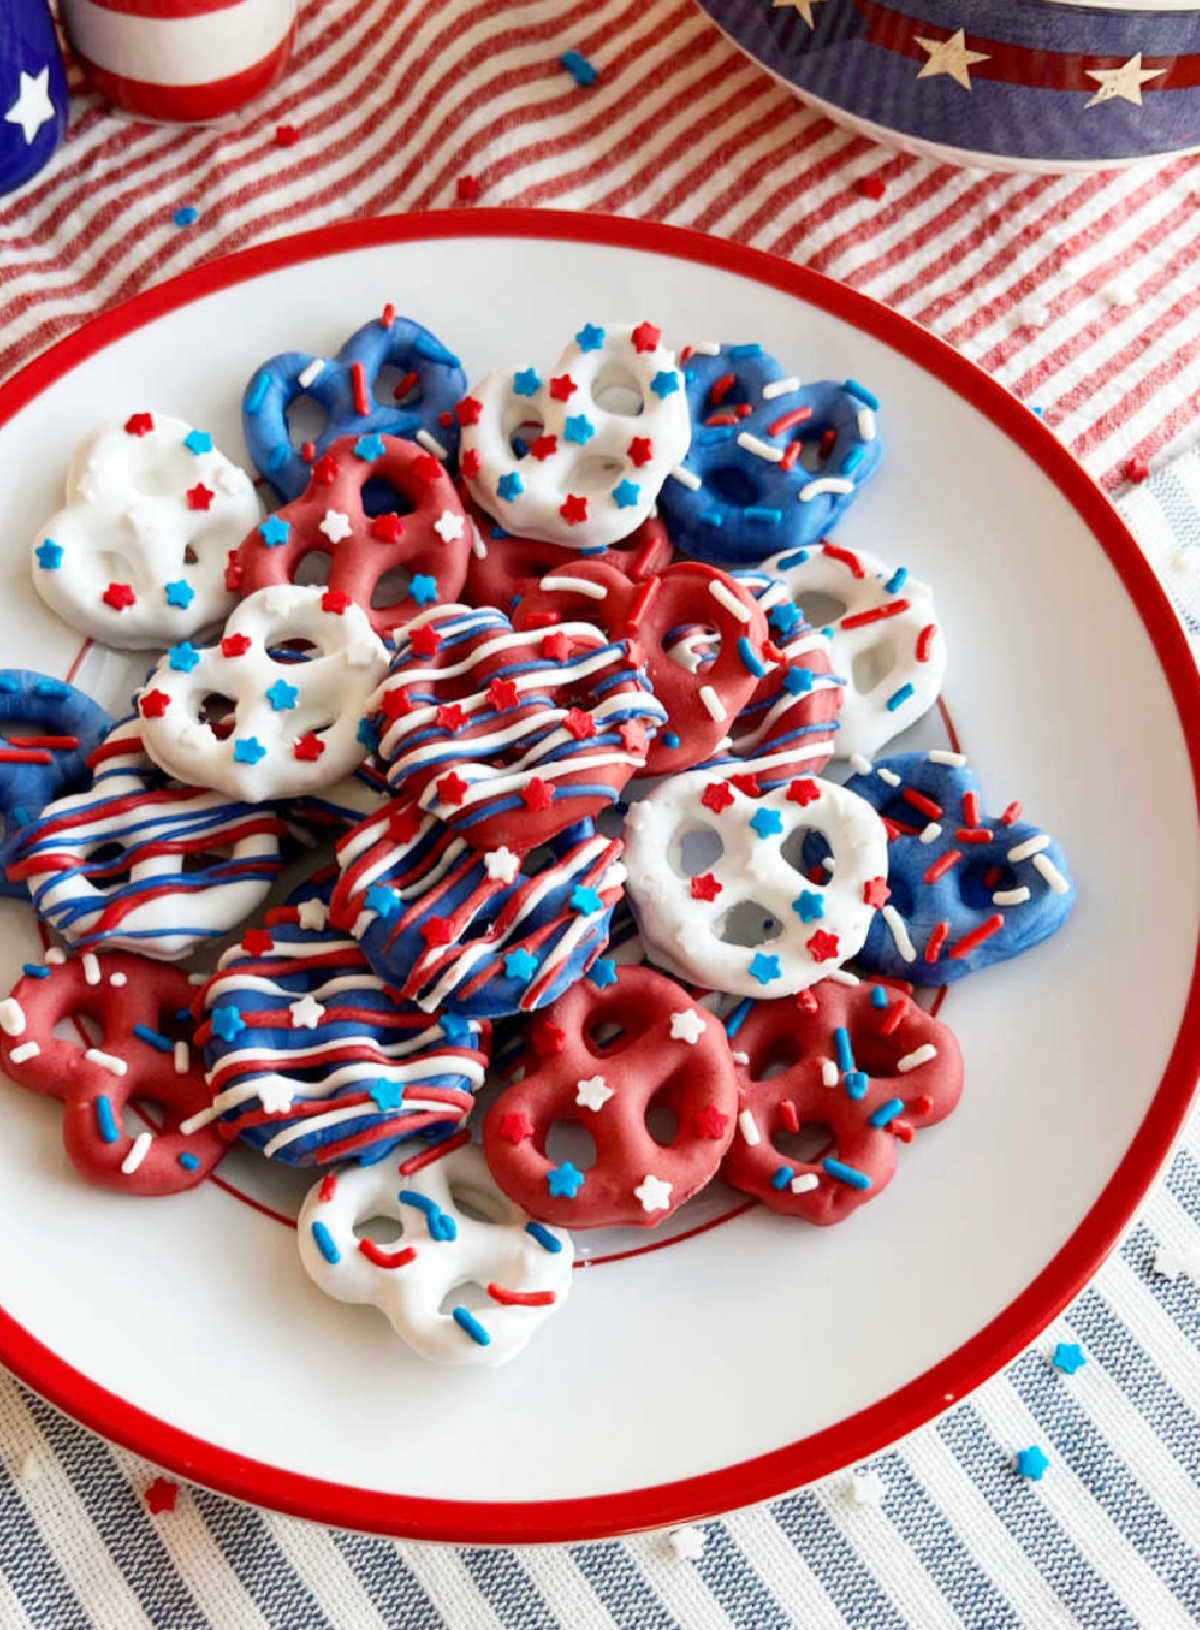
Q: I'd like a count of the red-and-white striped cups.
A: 1